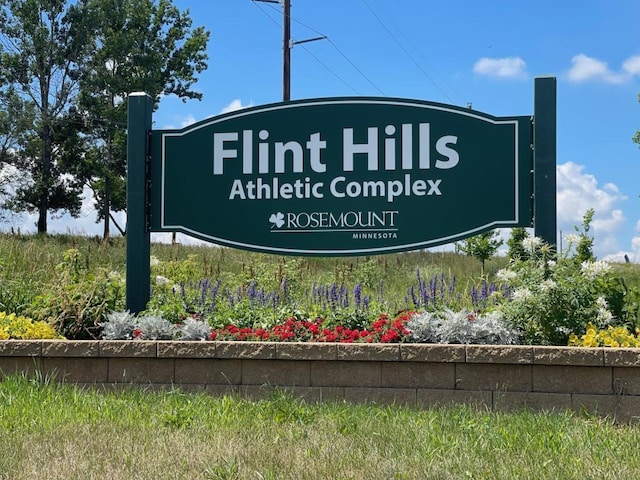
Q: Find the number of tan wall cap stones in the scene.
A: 11